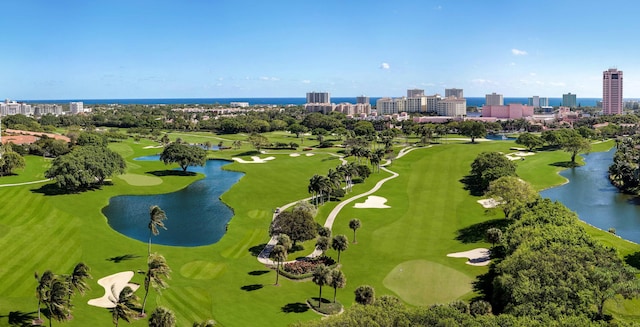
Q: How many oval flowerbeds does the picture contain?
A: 1